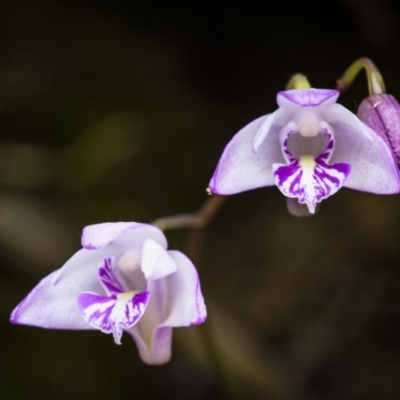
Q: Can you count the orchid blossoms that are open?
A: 2